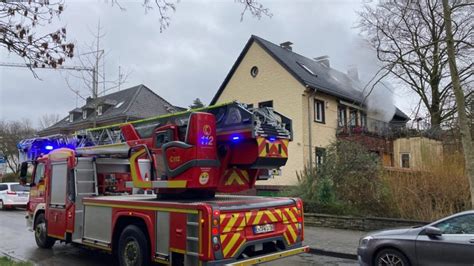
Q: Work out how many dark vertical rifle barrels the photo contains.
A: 0